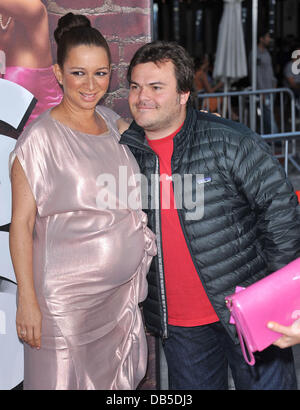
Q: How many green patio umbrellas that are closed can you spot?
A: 0